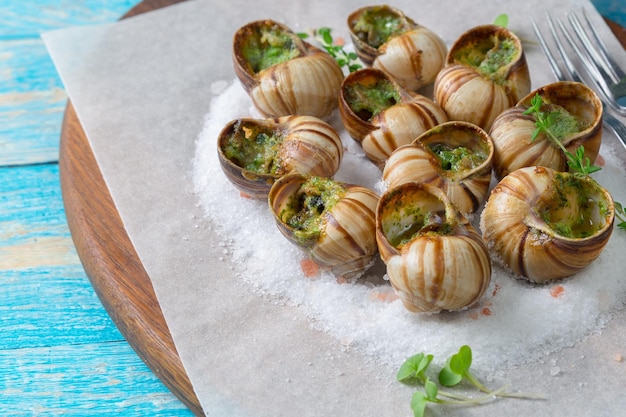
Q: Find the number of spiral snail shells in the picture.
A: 10